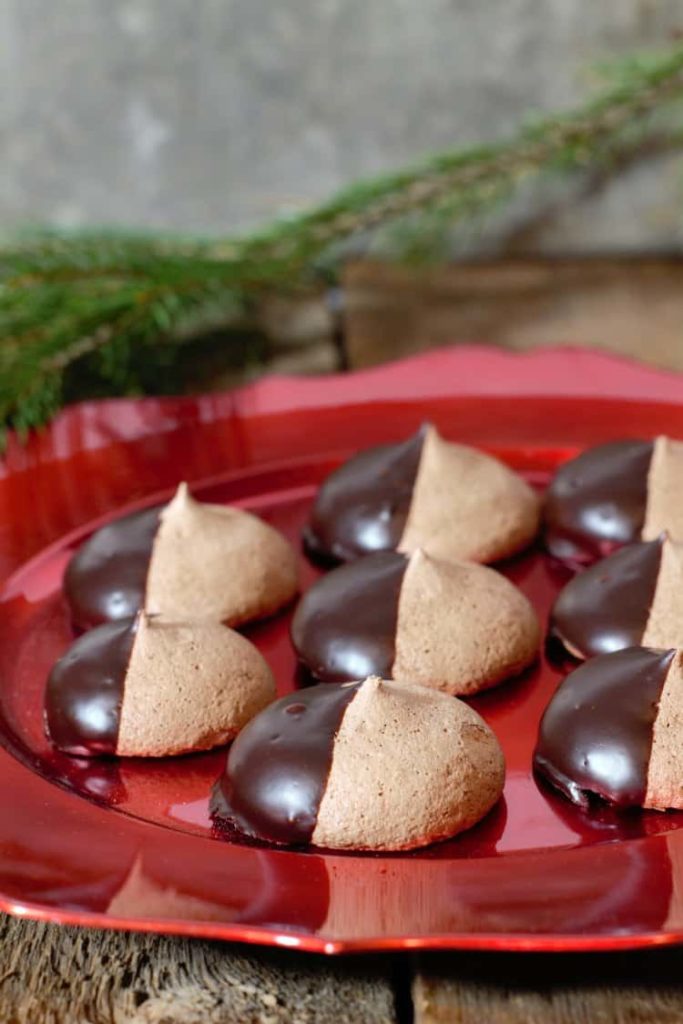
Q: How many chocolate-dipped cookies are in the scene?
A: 8